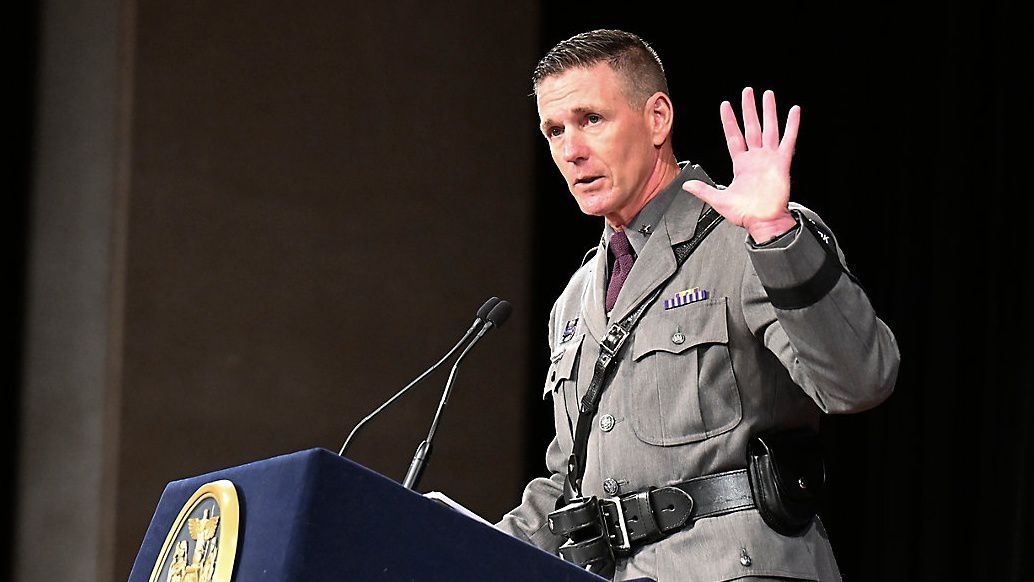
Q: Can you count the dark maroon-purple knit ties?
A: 1